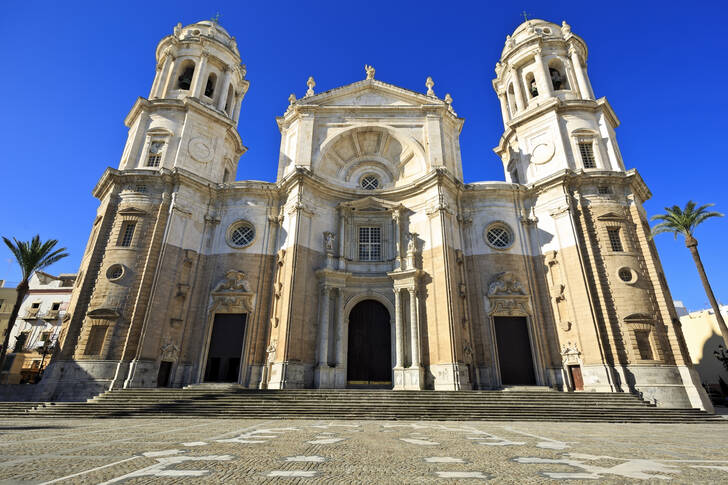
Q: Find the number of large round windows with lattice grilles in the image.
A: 3